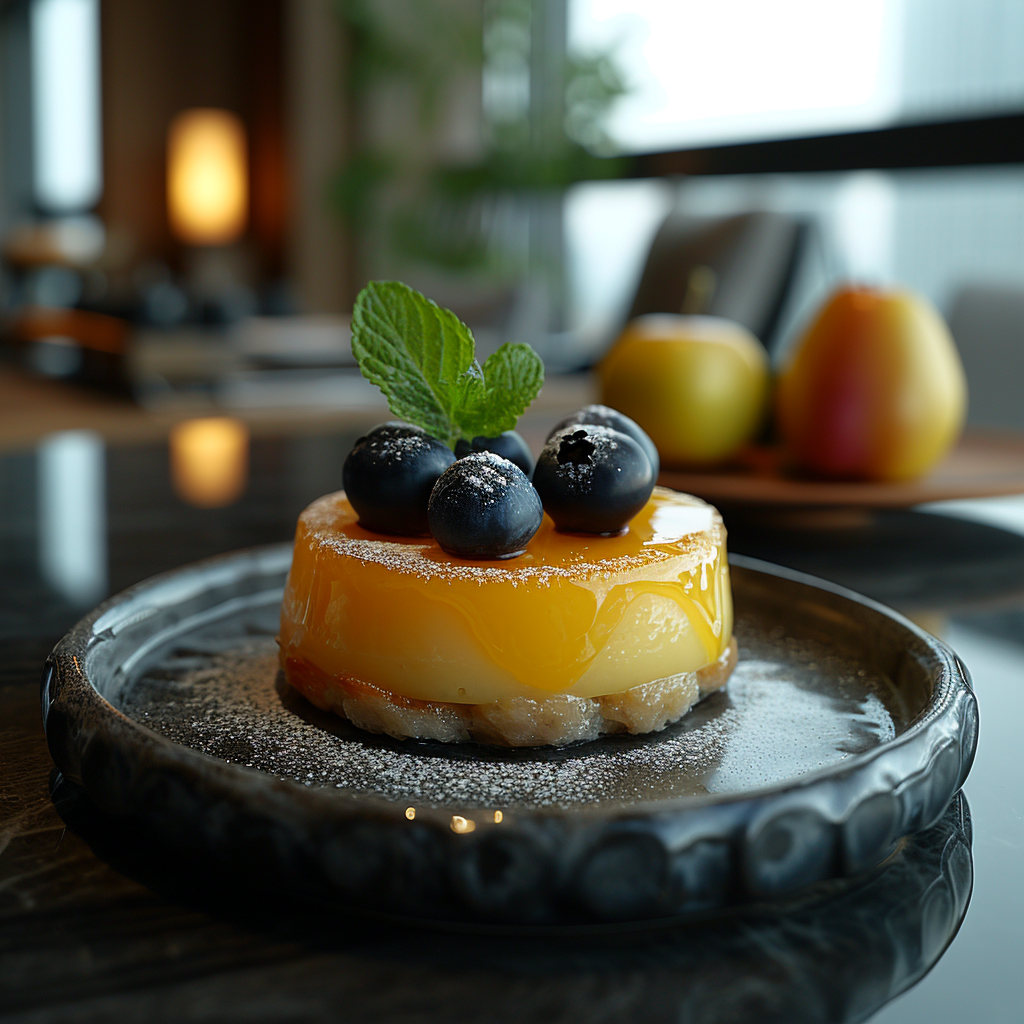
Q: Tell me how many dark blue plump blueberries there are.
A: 5